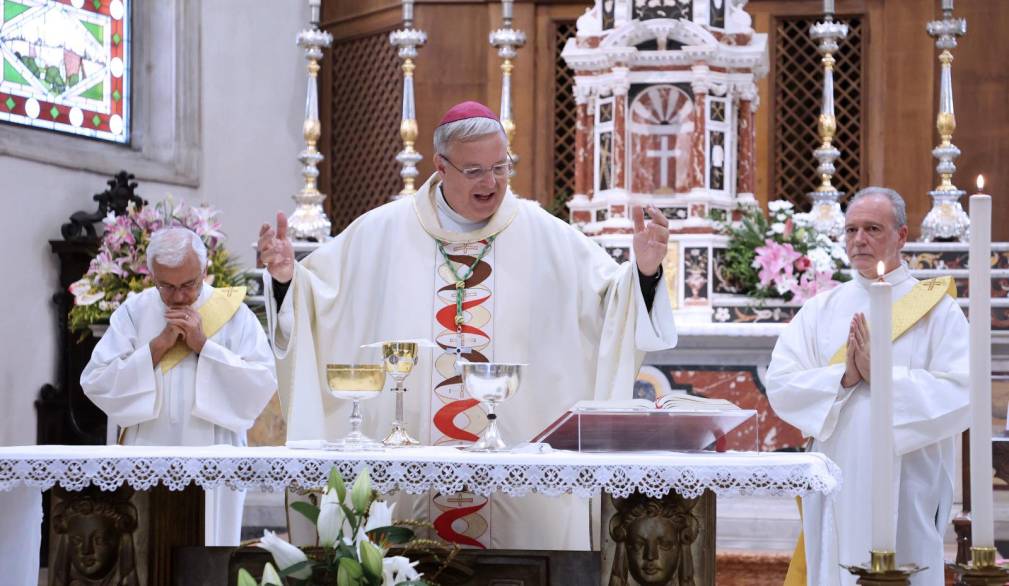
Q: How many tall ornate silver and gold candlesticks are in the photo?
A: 5